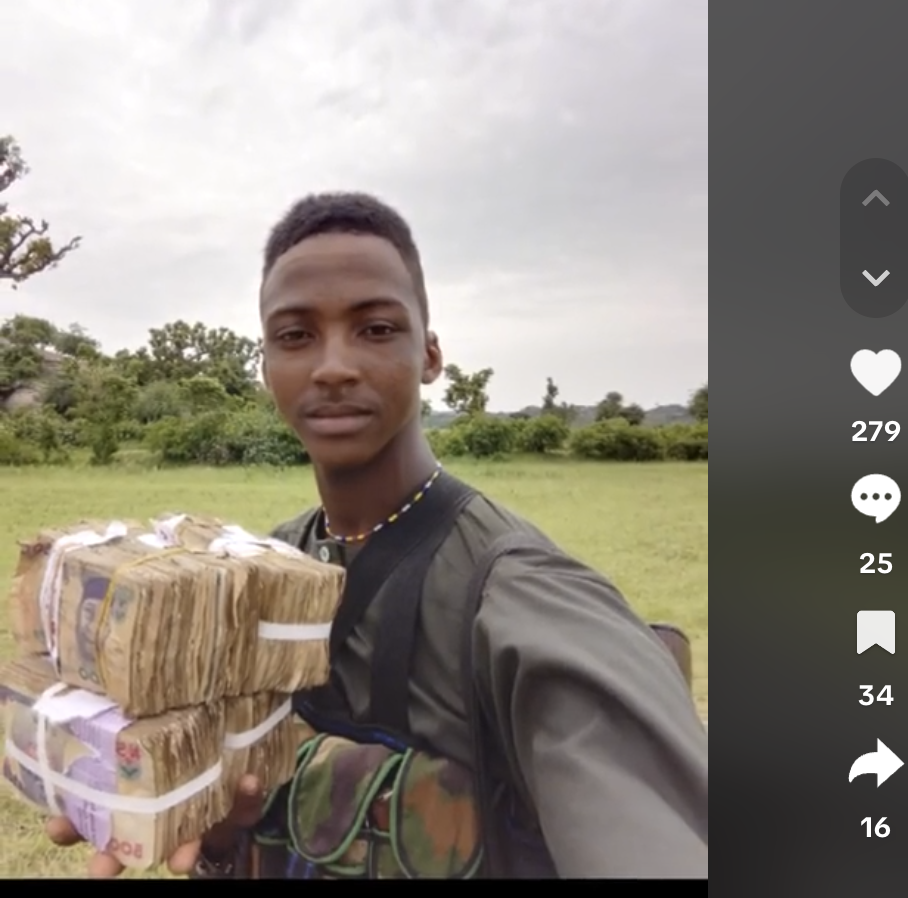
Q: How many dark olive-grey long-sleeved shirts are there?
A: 1